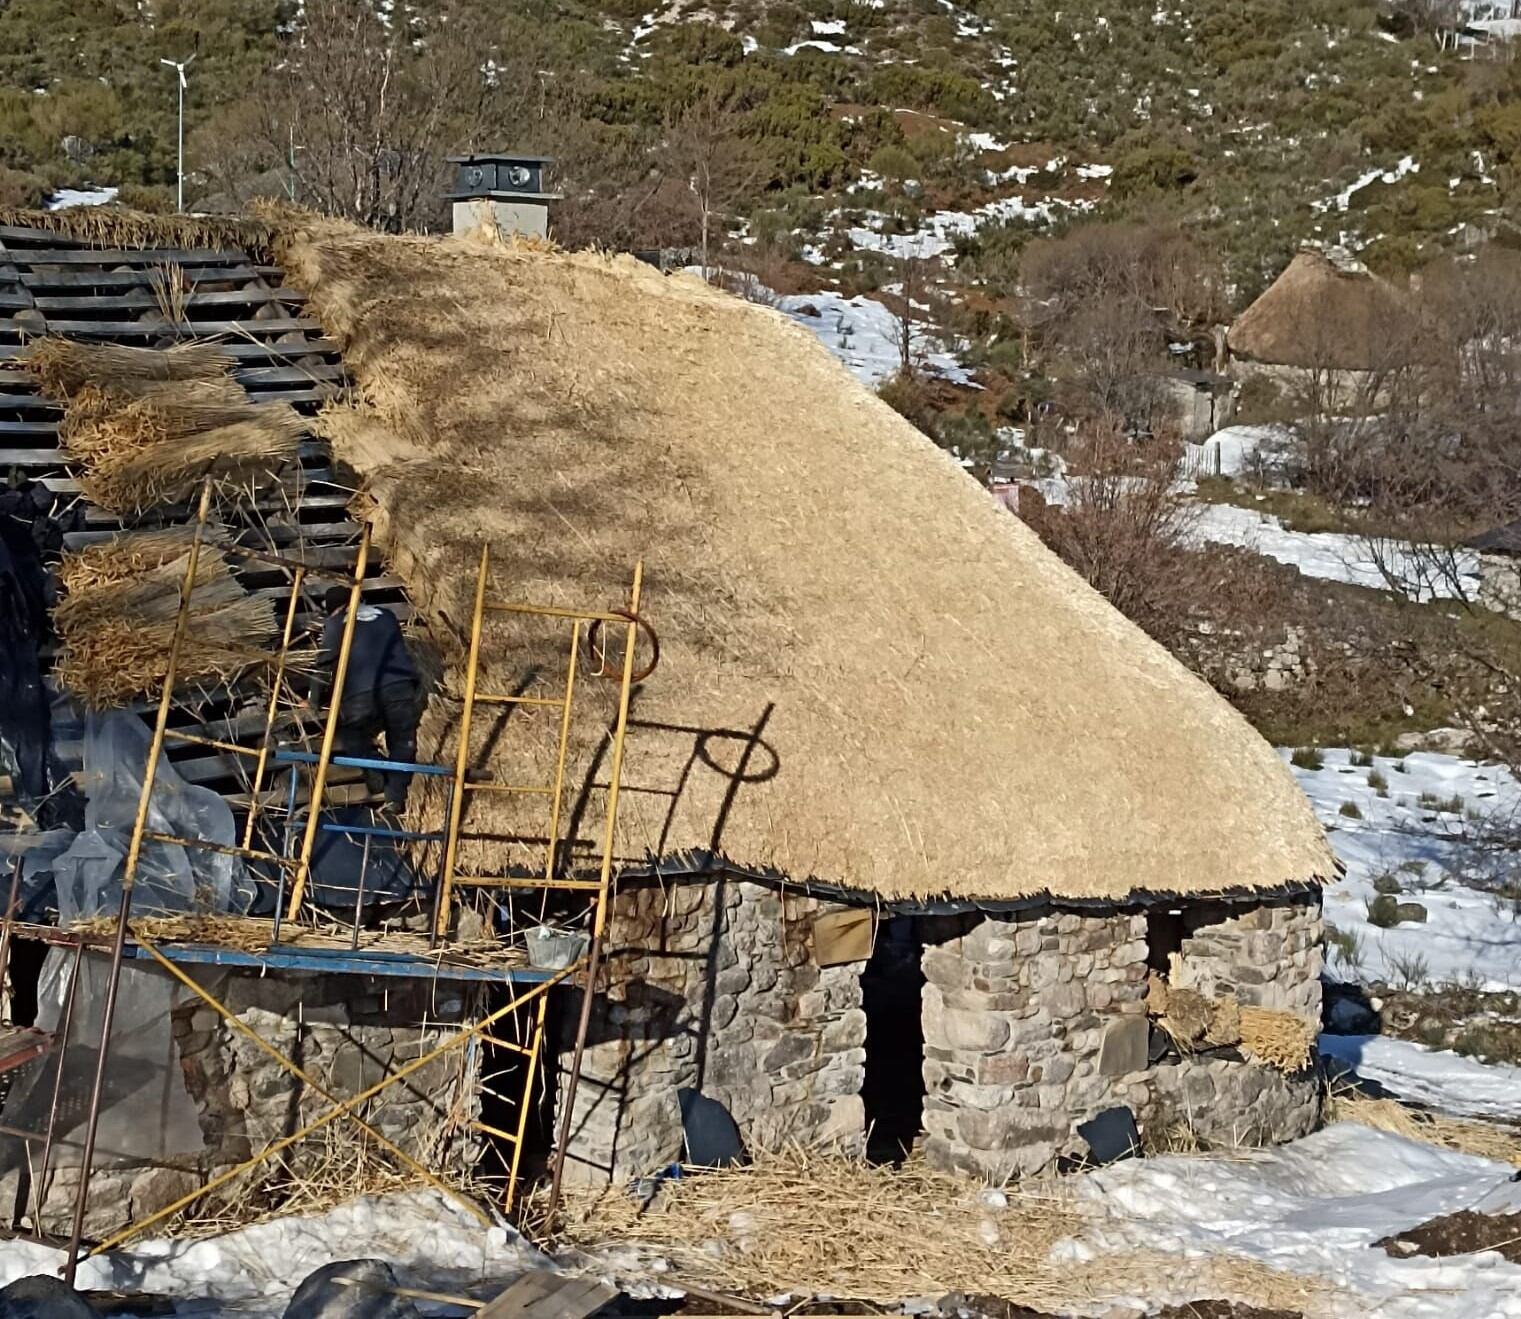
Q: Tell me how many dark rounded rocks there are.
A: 2